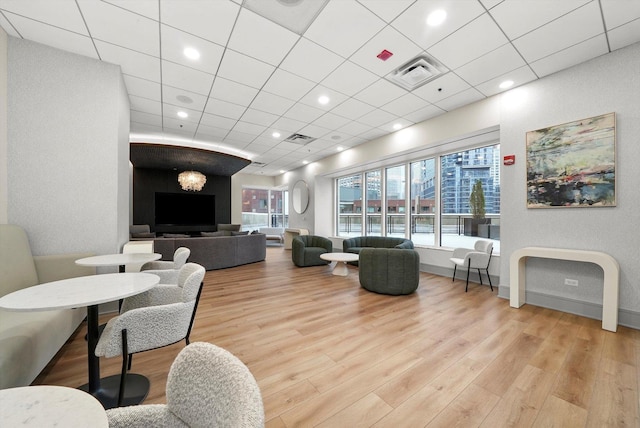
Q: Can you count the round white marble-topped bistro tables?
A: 3